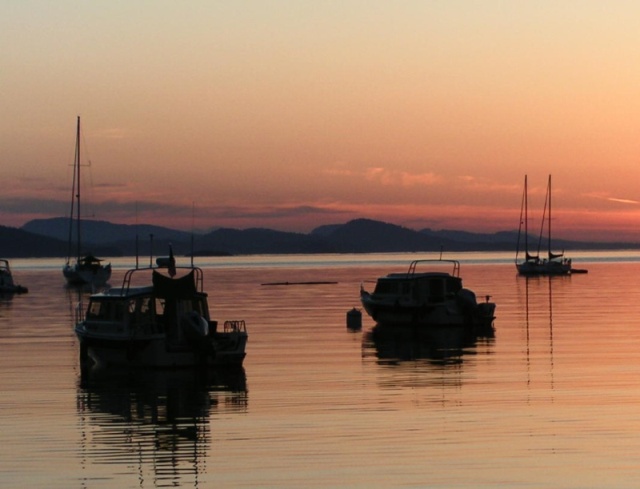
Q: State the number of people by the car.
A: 0